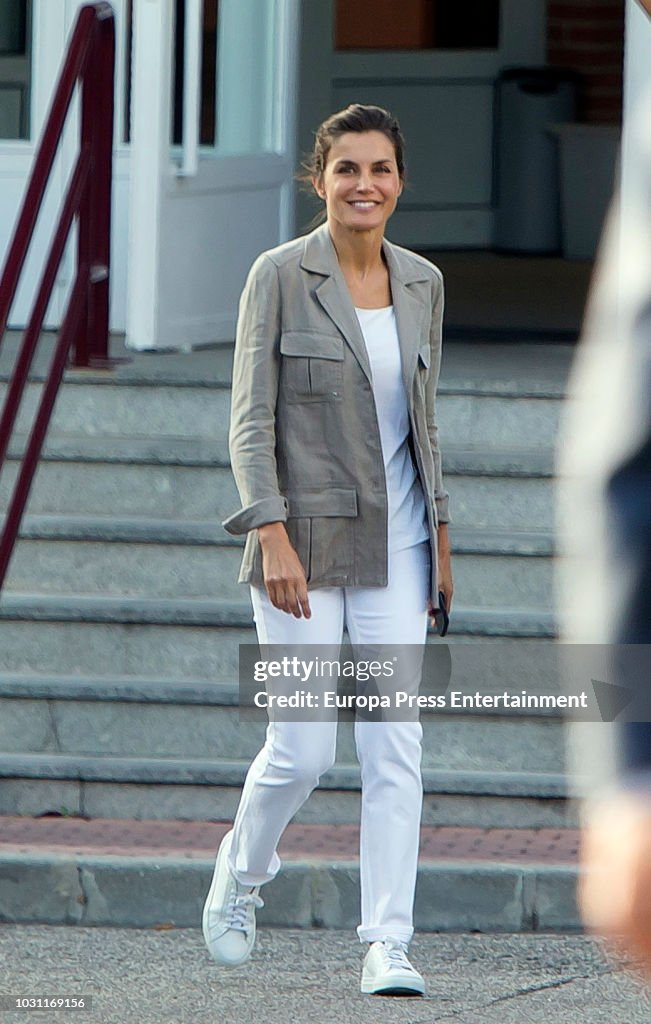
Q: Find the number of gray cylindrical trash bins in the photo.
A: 1